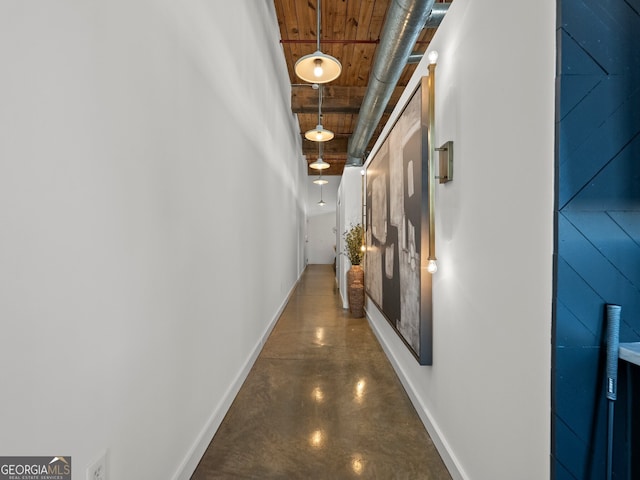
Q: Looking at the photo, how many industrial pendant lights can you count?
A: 5